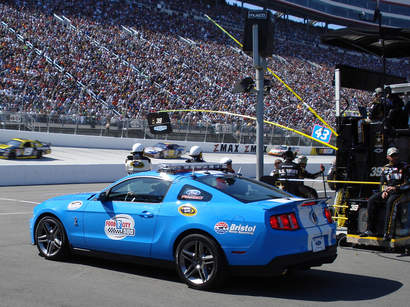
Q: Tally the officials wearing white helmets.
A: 3